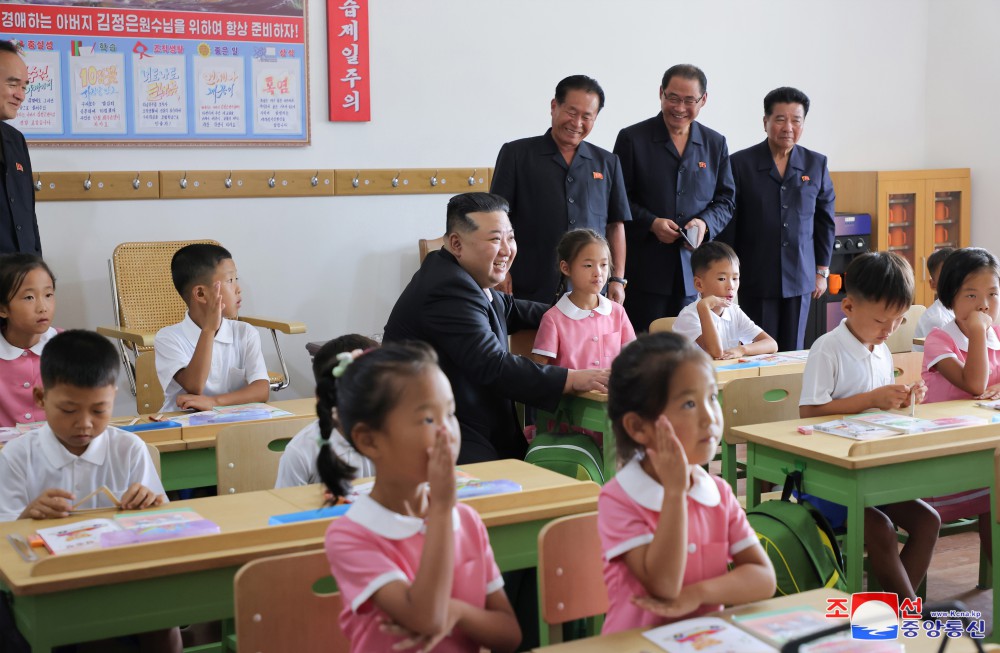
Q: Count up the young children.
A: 11